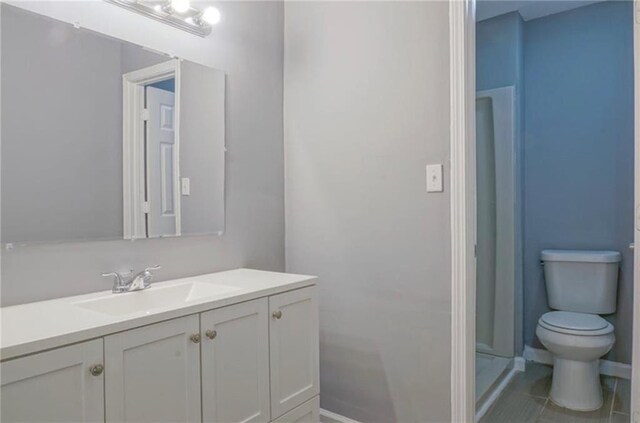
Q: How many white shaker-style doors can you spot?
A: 4